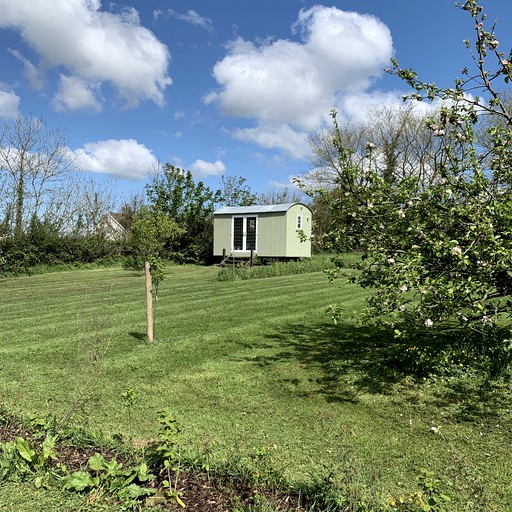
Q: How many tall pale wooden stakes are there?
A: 1